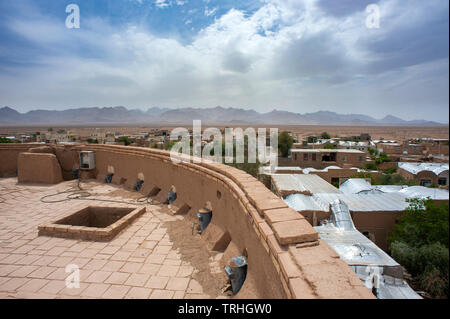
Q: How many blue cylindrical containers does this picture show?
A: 6